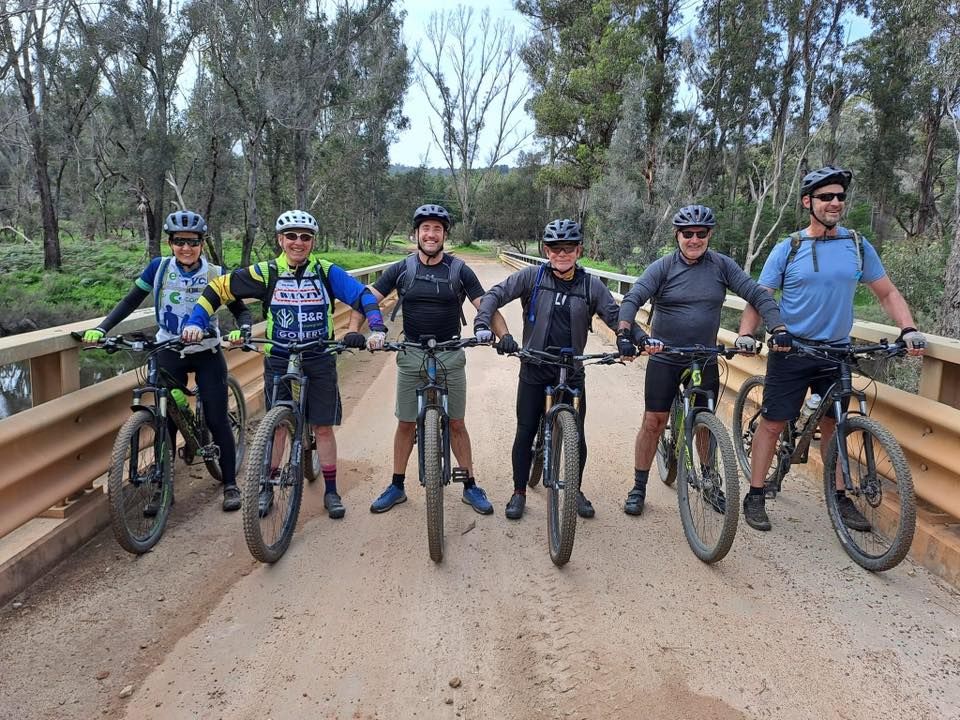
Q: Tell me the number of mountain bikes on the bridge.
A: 6